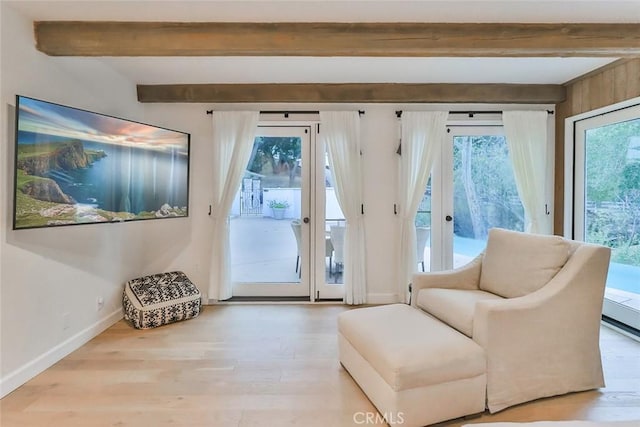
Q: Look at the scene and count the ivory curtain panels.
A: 4